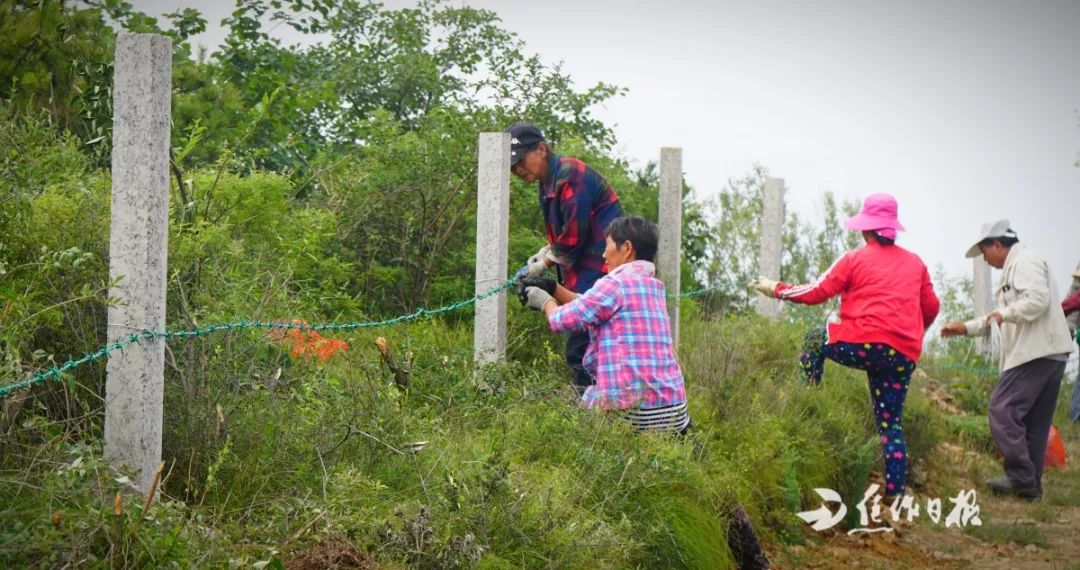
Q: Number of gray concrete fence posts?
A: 5